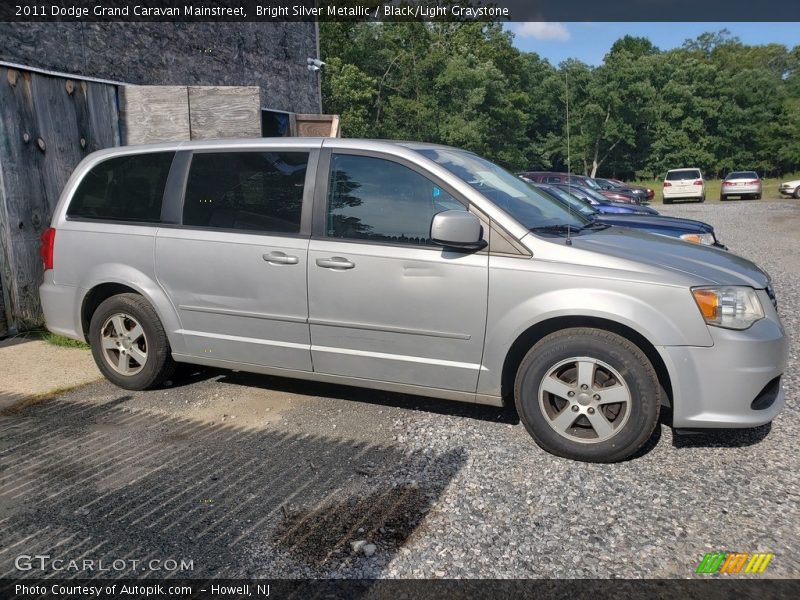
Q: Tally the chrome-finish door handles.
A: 2